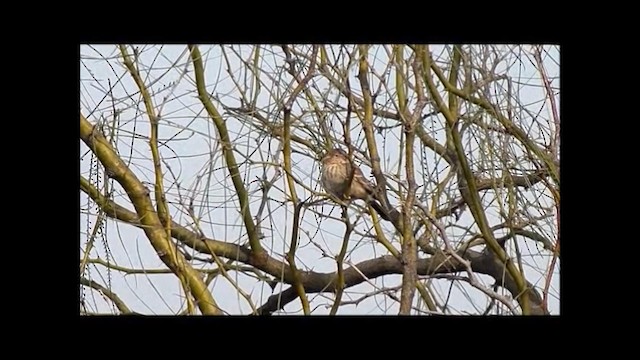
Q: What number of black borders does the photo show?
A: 4